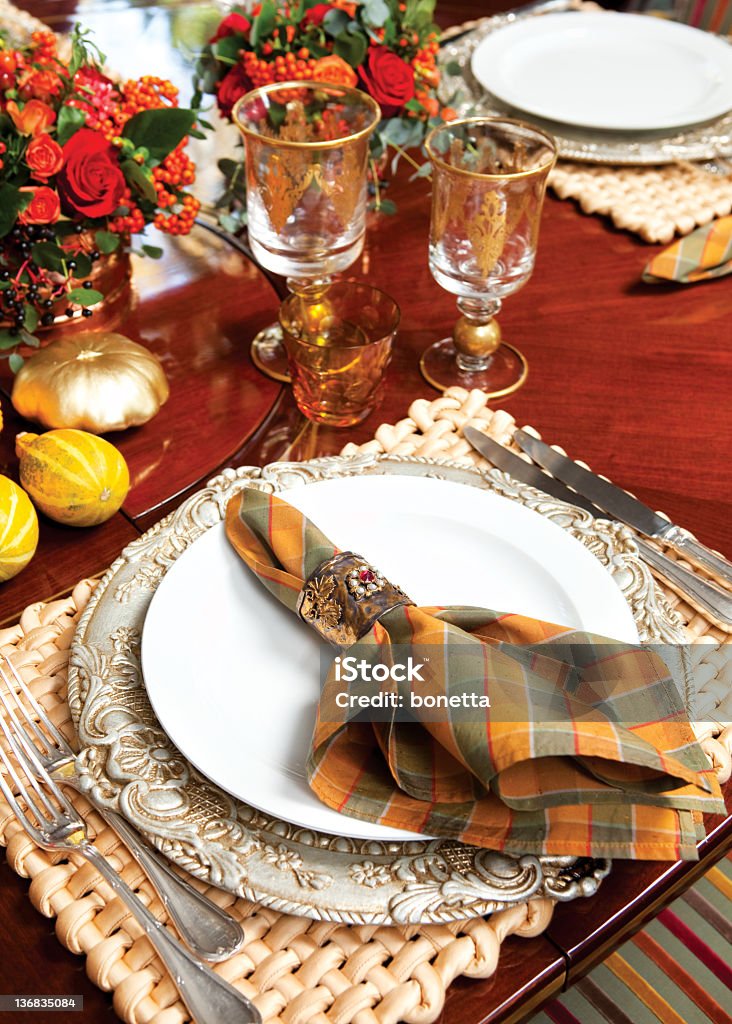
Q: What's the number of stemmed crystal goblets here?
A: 2